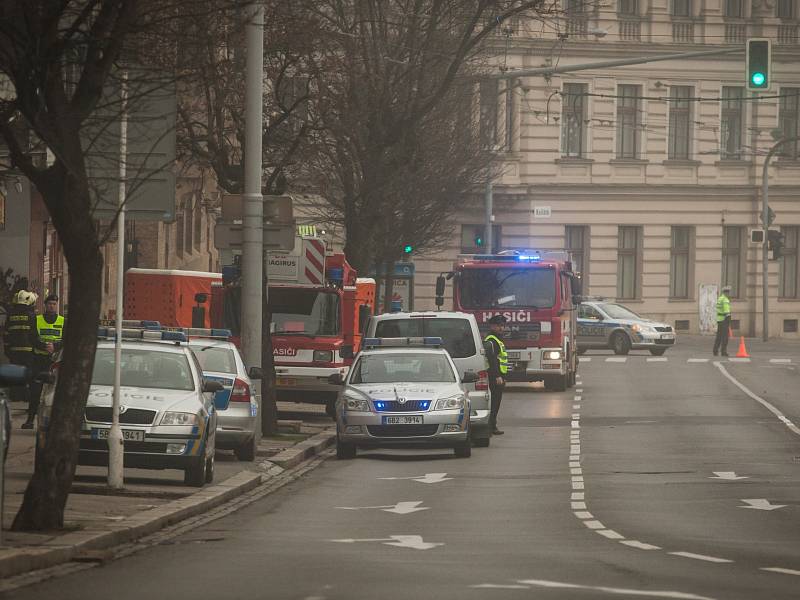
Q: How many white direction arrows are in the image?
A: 5